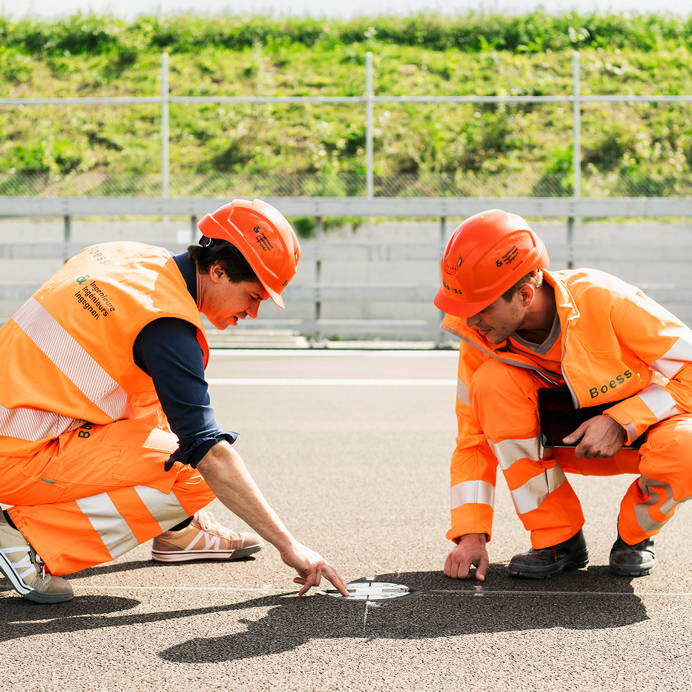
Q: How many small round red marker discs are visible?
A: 0